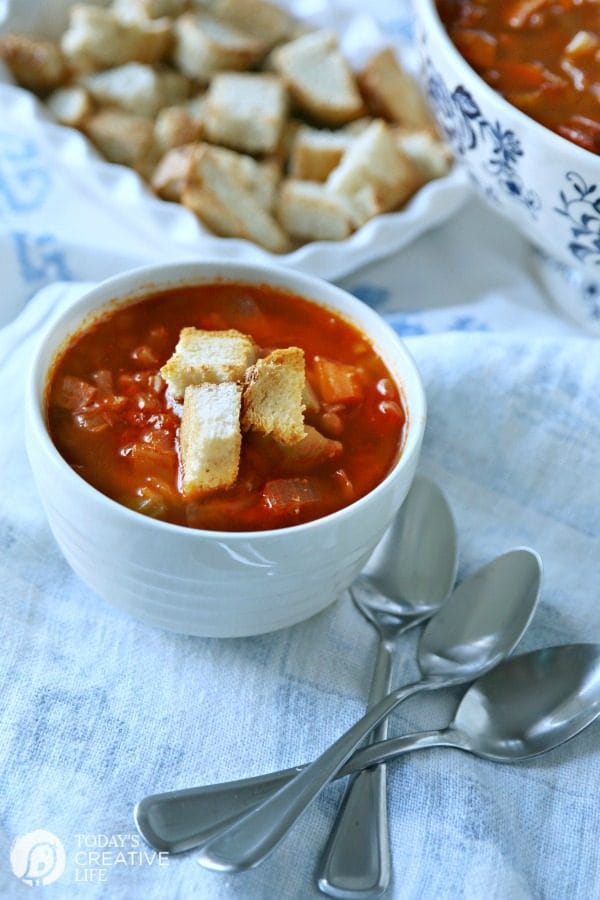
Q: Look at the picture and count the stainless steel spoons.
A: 3